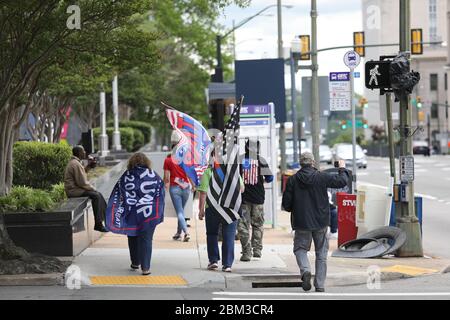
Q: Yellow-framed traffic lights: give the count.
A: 3